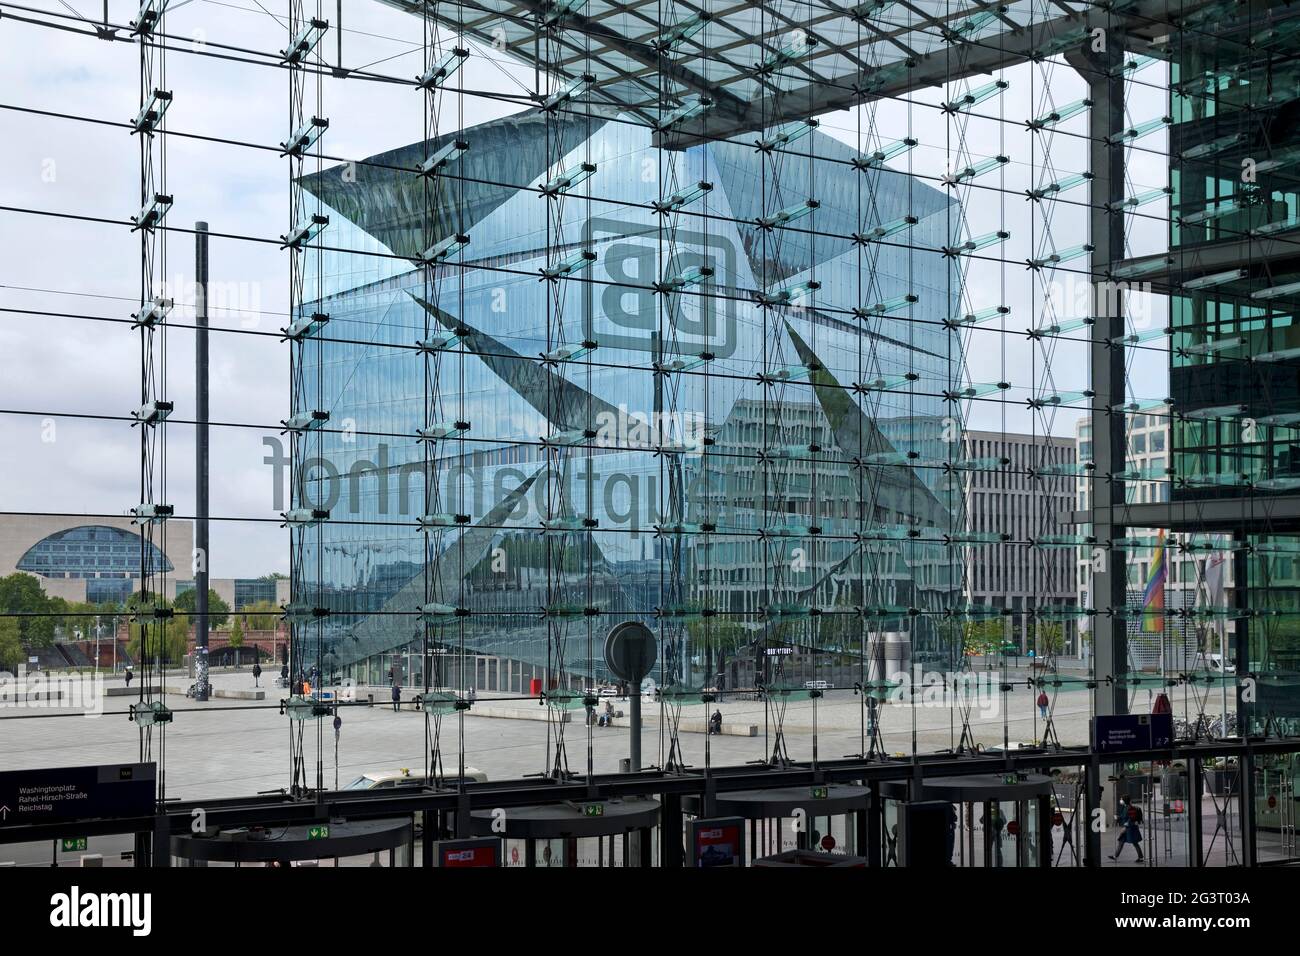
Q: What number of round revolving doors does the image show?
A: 4